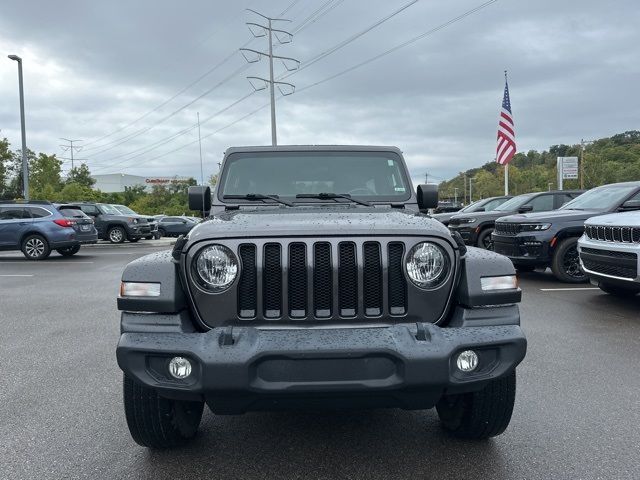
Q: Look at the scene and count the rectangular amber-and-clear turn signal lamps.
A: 2